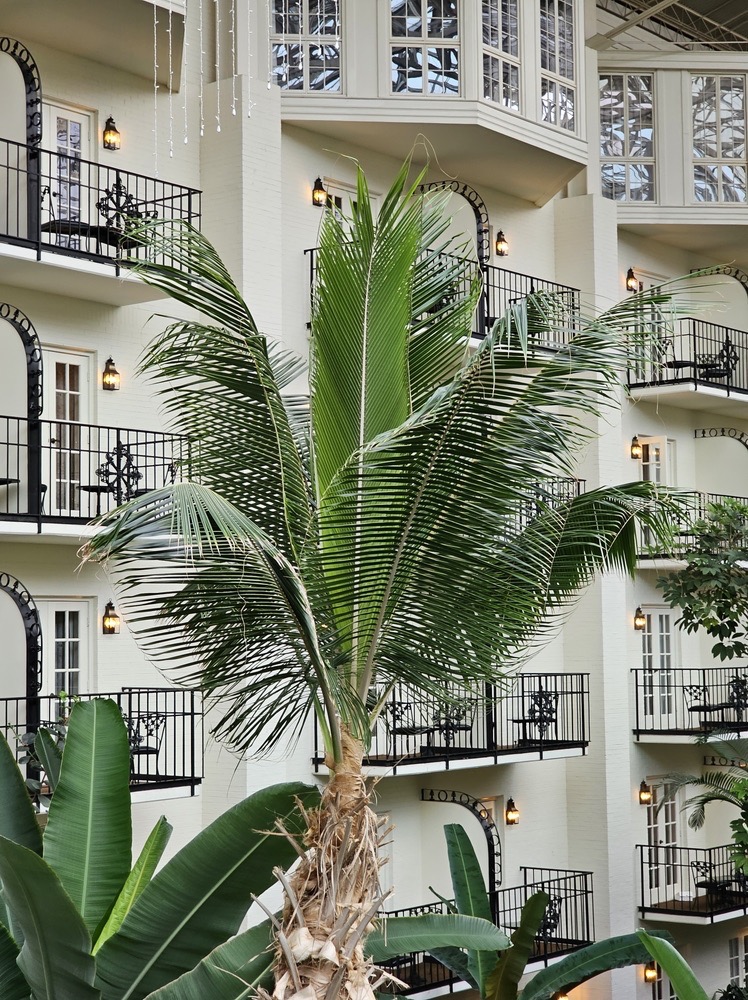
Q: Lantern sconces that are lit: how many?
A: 12